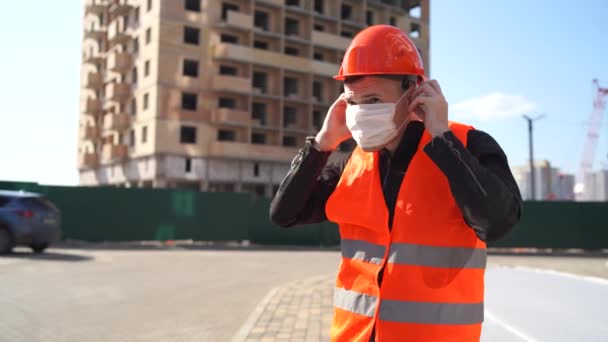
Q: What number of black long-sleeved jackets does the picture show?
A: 1